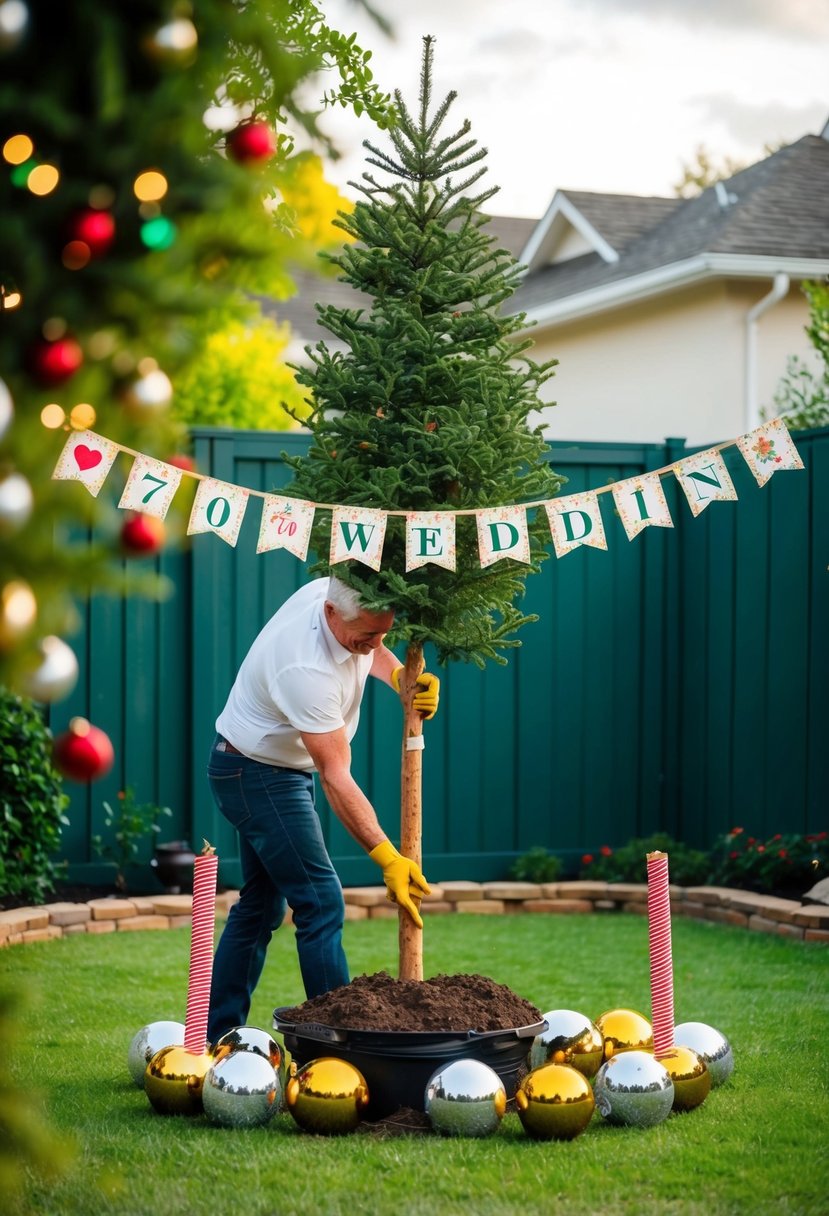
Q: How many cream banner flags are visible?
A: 11